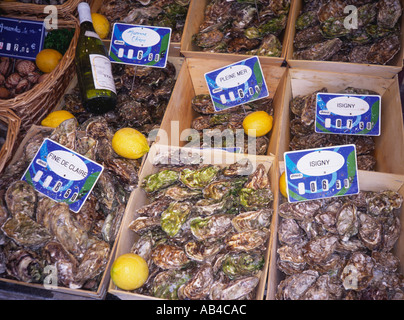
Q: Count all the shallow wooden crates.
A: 9